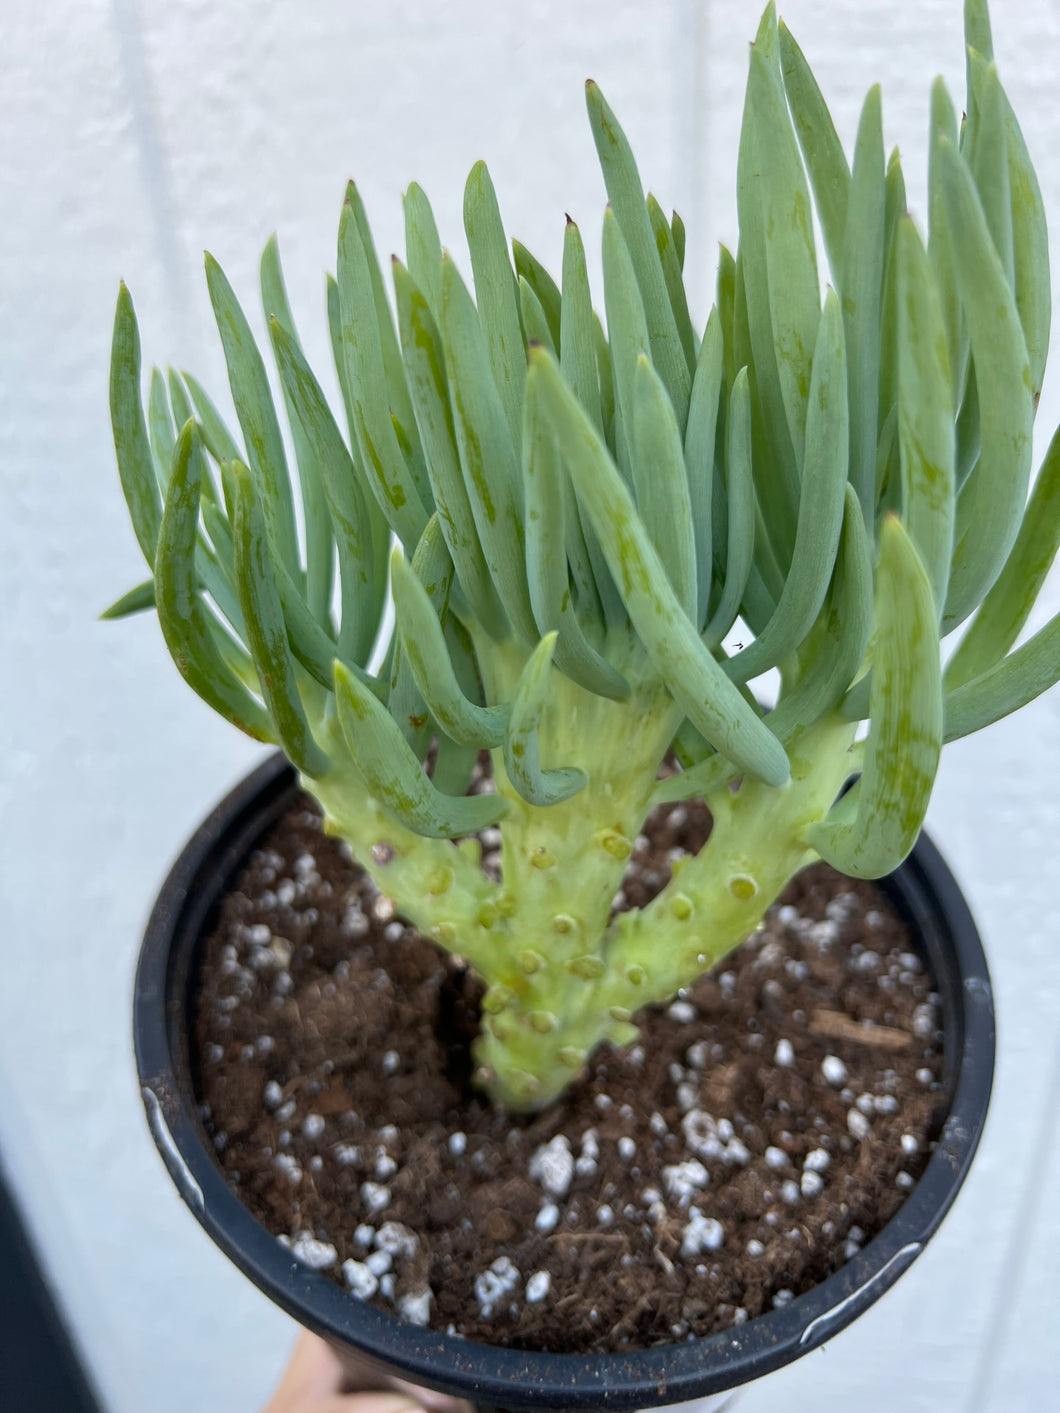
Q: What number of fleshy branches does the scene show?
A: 3